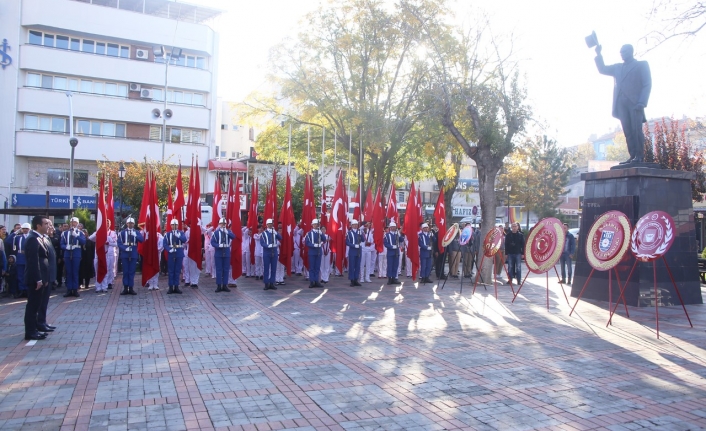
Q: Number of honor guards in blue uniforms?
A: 10